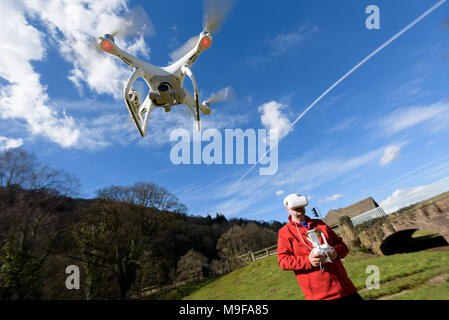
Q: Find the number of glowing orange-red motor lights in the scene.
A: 2